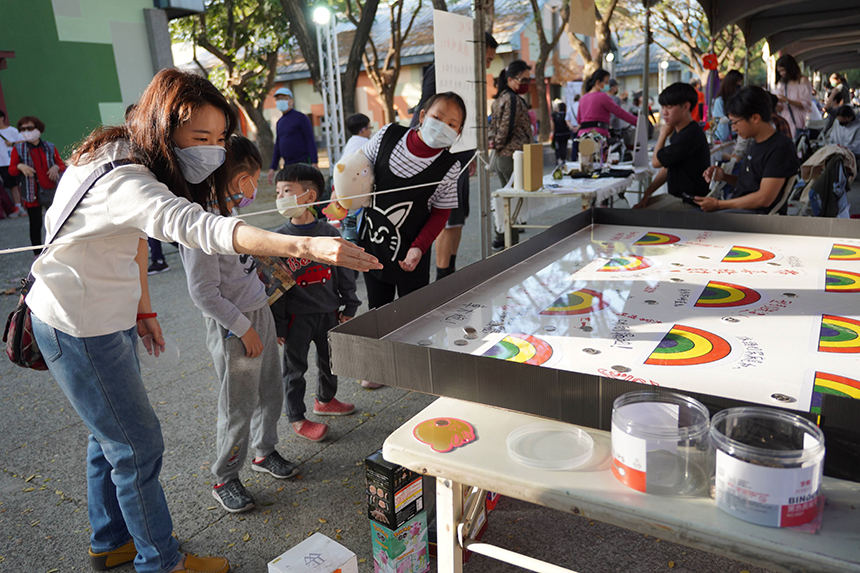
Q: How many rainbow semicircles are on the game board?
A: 11